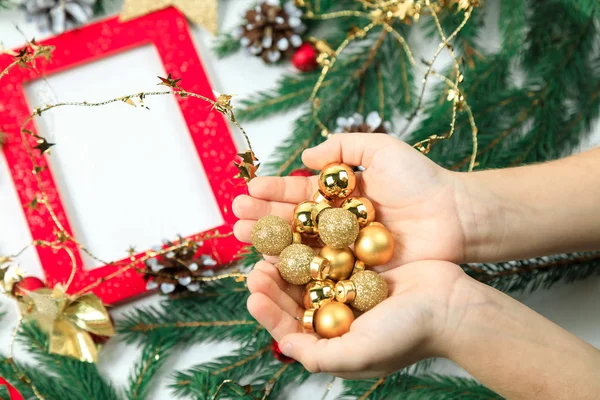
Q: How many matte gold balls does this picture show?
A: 3